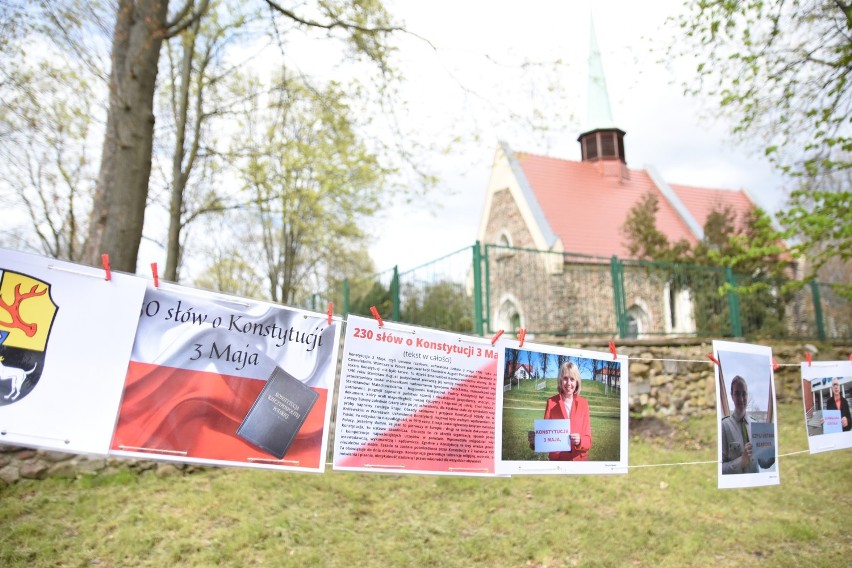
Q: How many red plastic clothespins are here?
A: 11